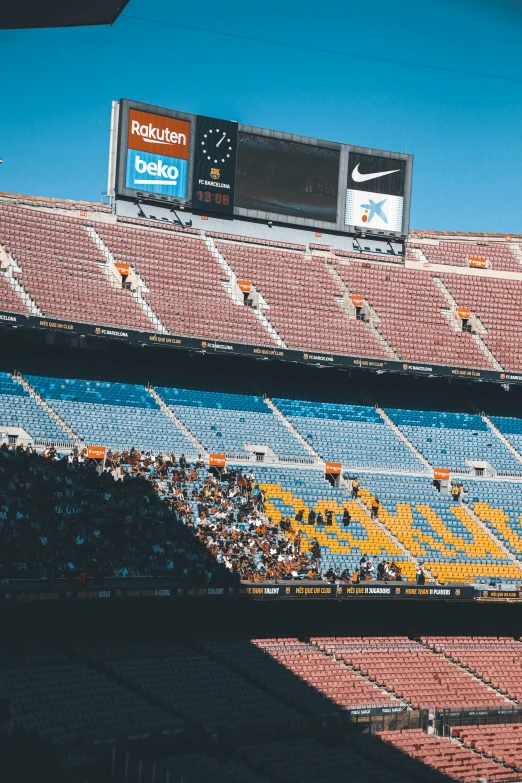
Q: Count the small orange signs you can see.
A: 9